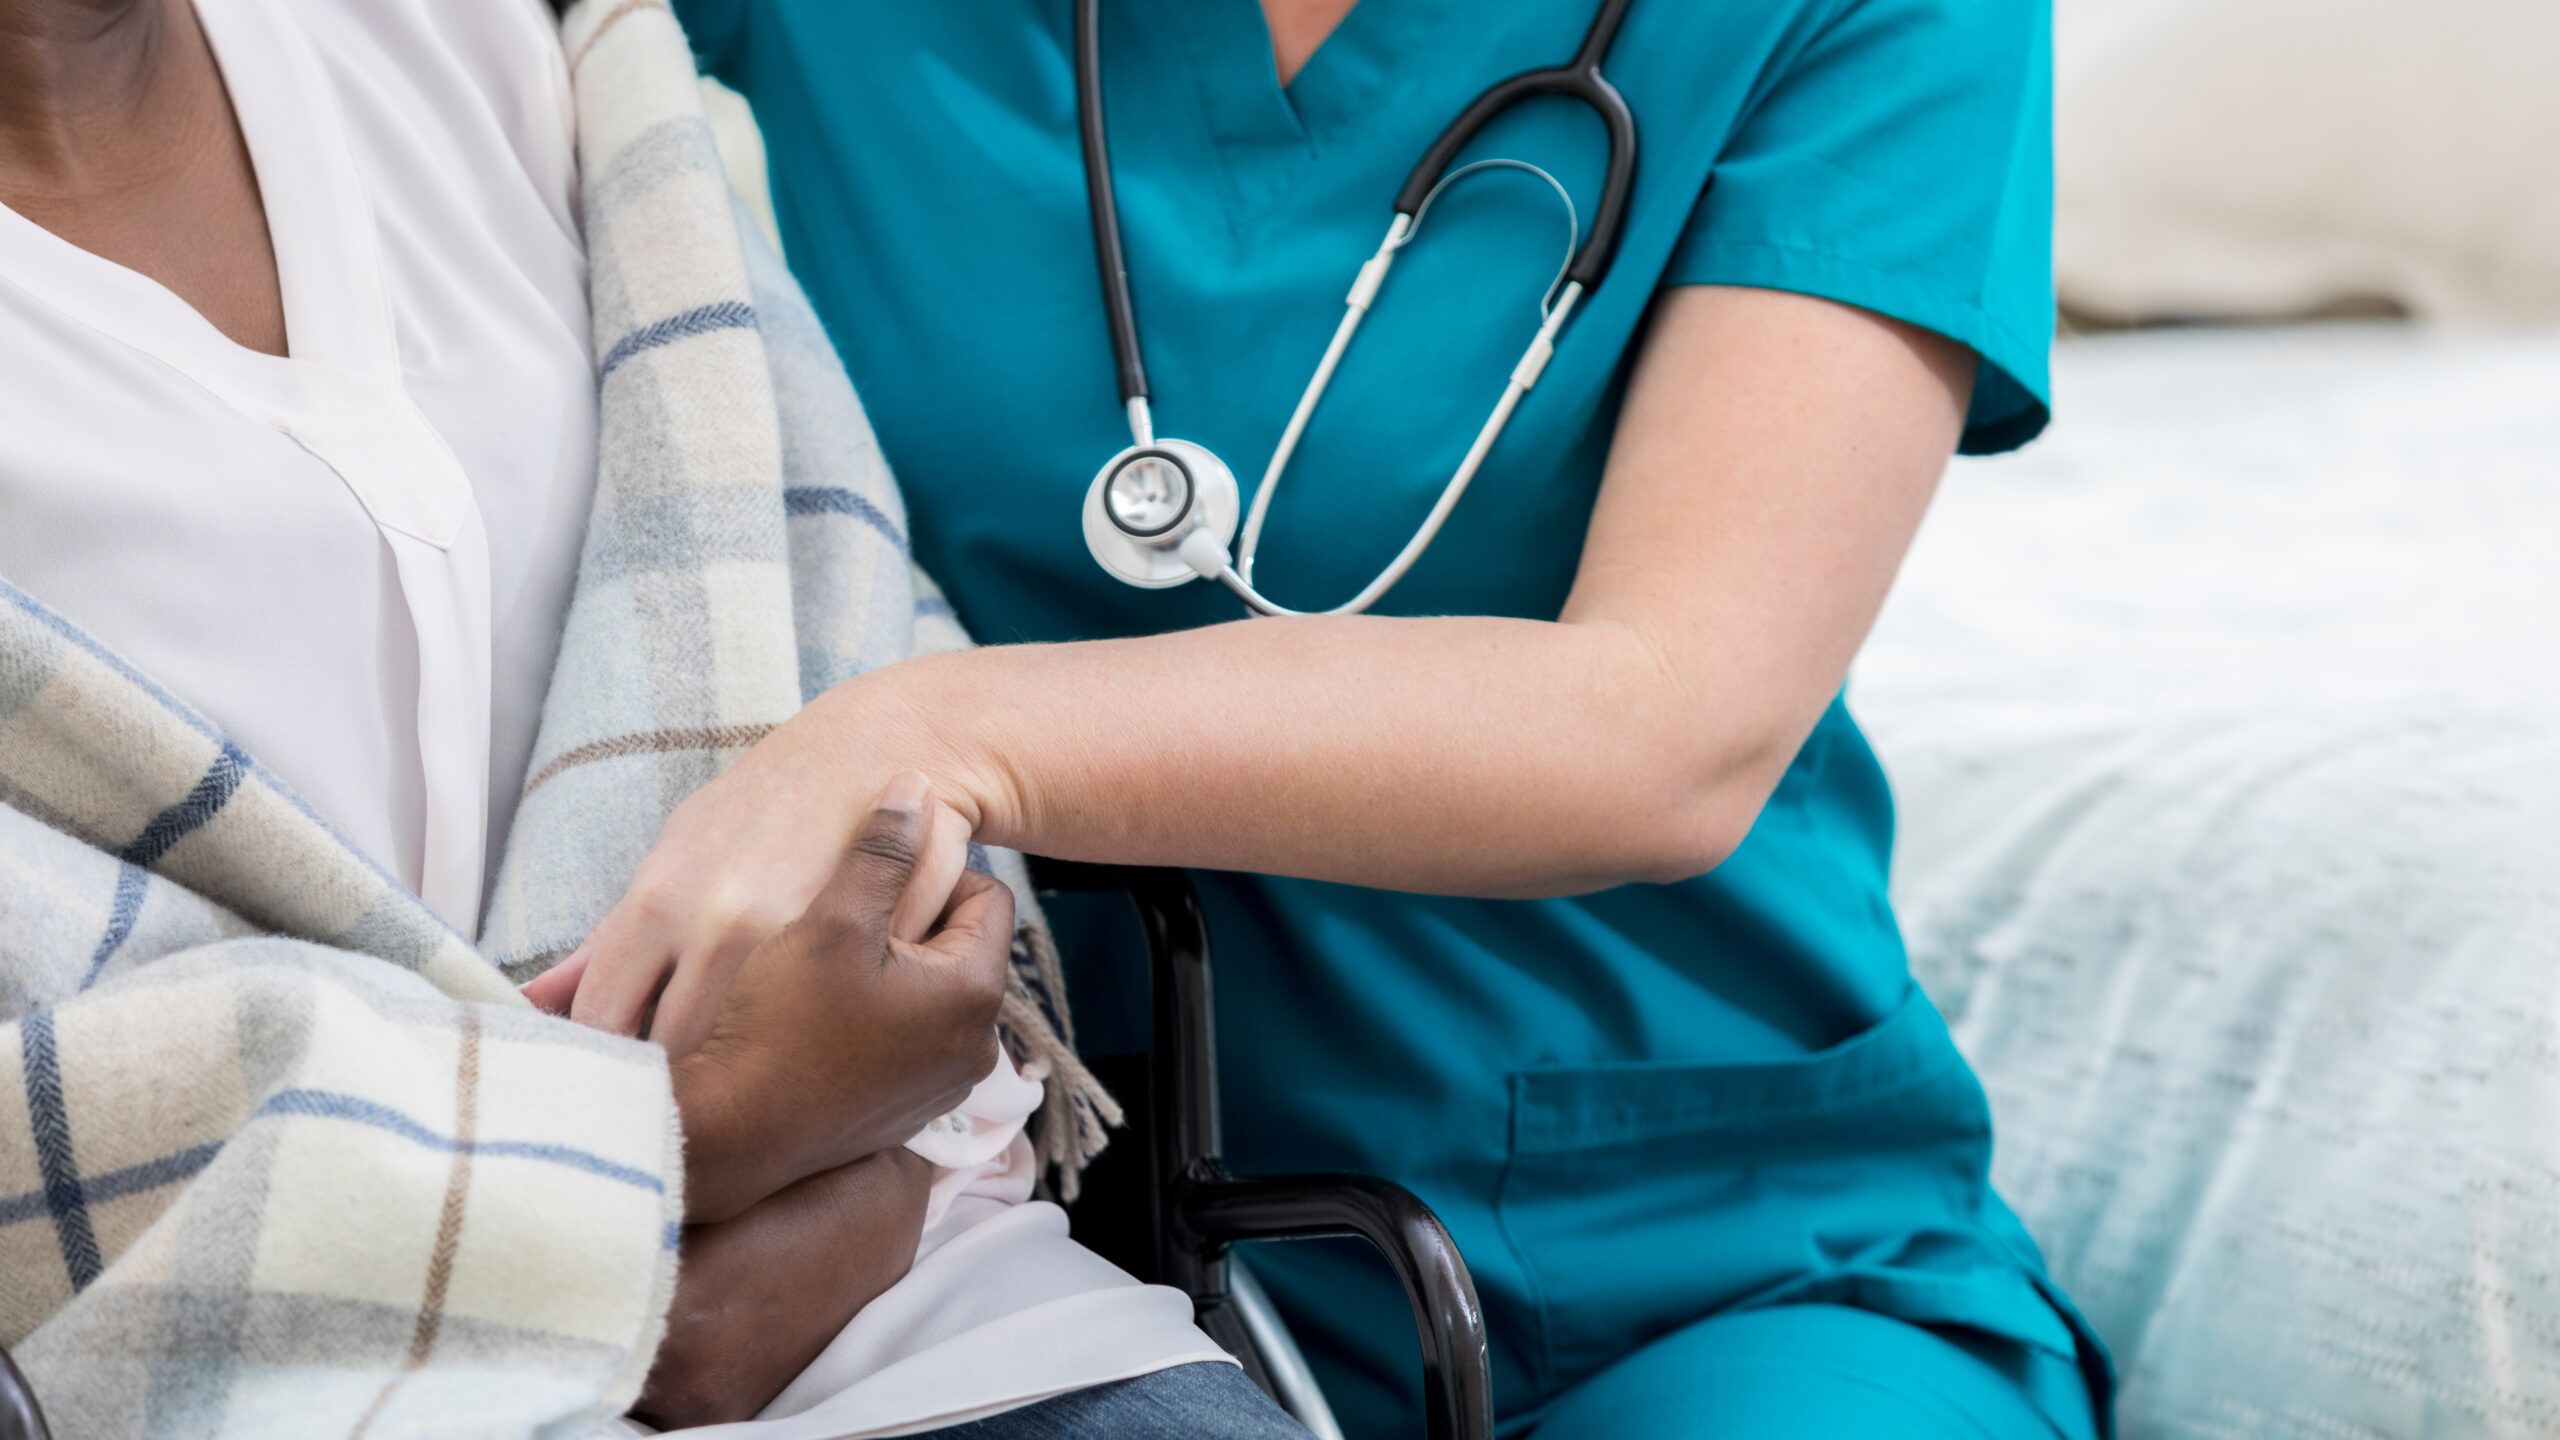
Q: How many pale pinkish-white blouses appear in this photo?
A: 1